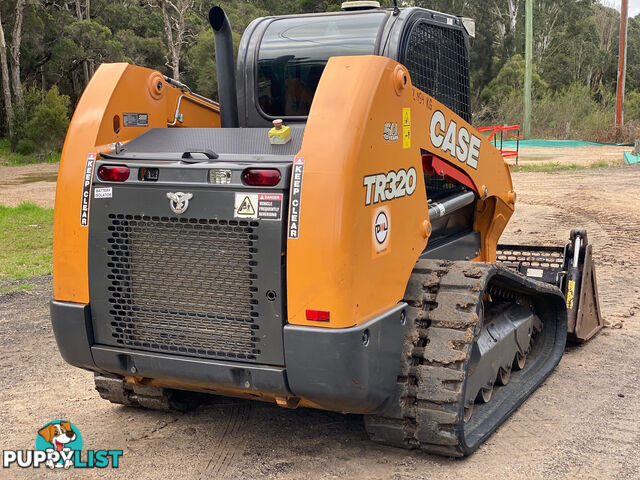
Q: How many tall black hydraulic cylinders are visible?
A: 1